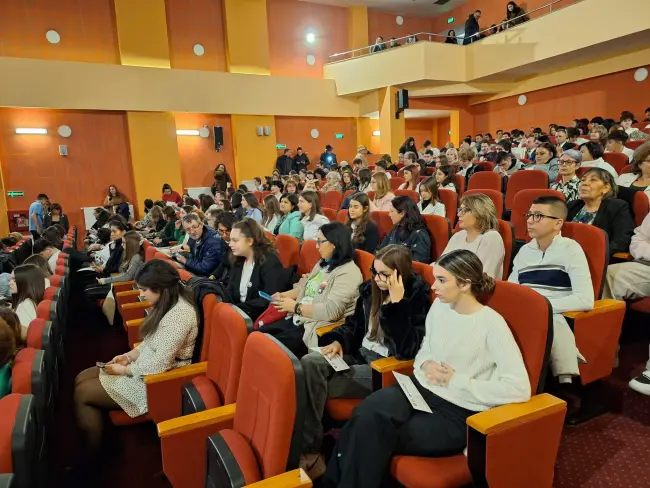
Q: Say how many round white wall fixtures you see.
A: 9